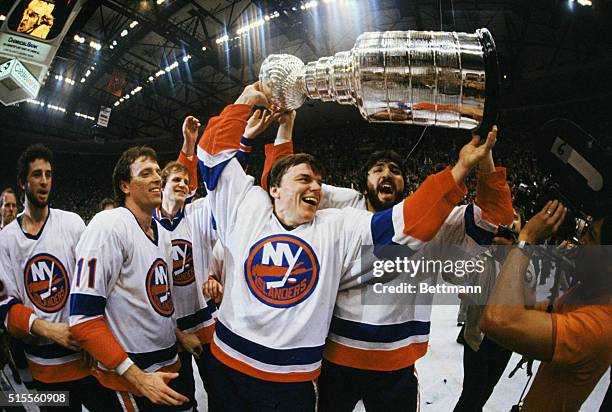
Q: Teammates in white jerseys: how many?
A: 5